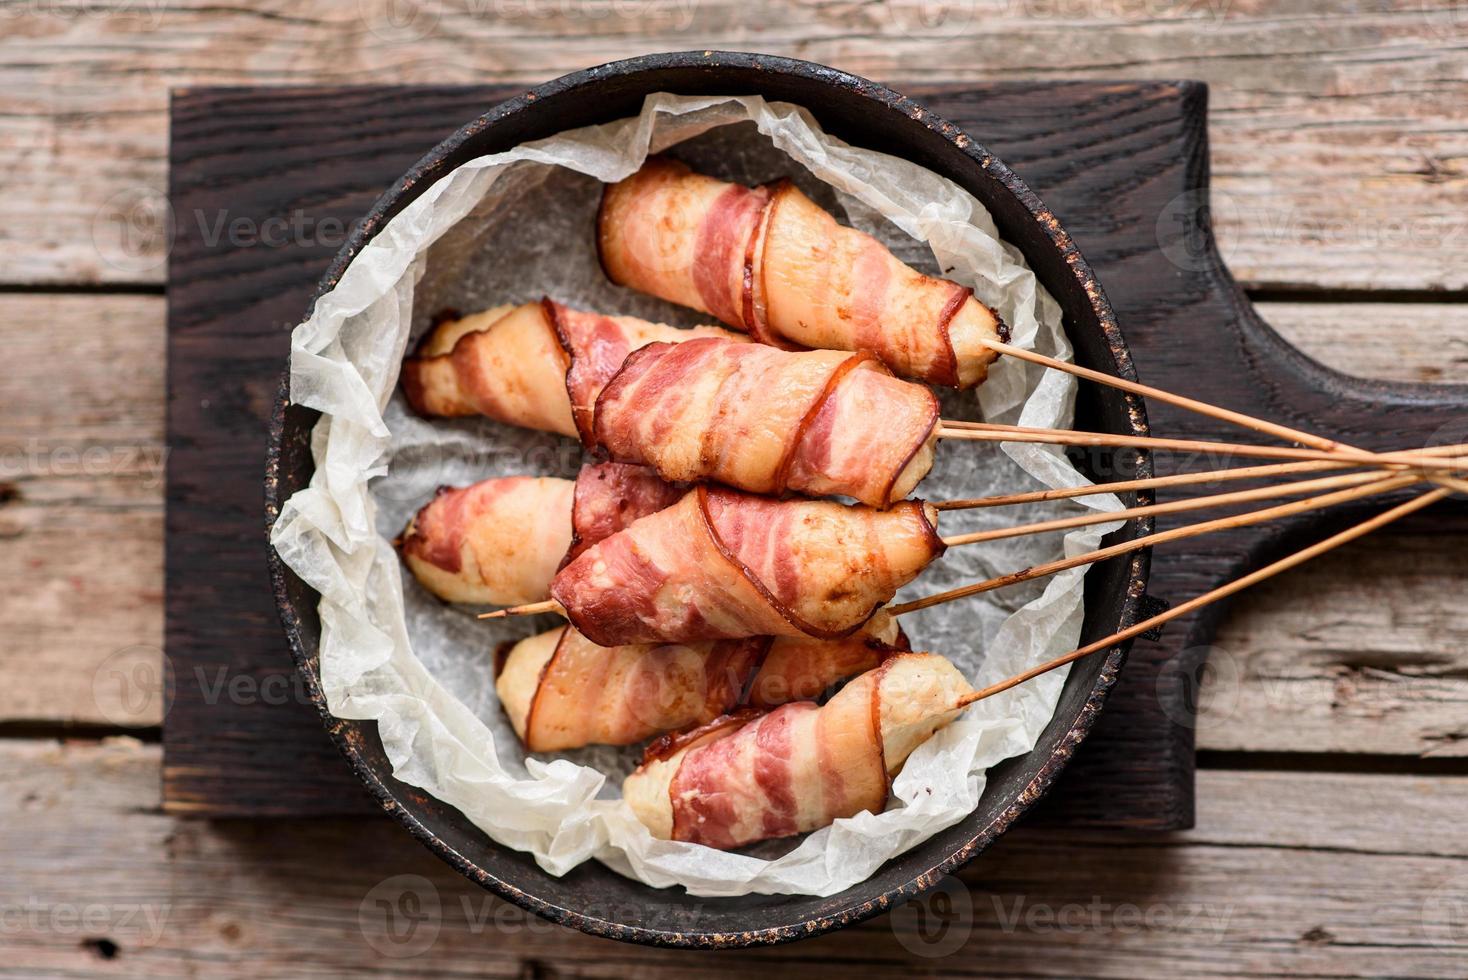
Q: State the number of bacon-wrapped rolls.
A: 7